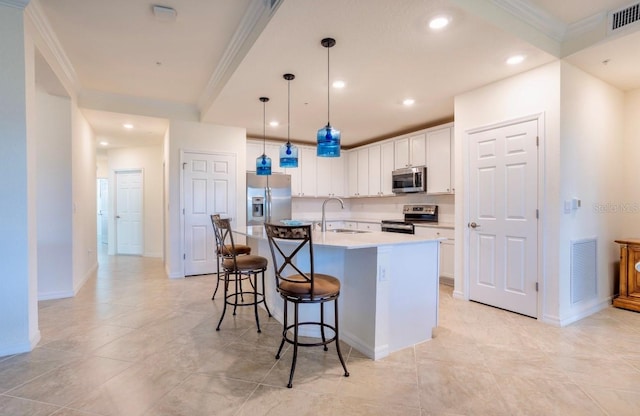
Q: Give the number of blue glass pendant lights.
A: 3